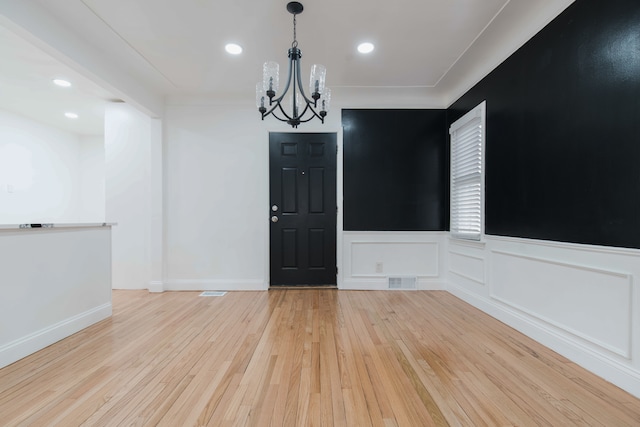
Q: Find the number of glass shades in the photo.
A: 5